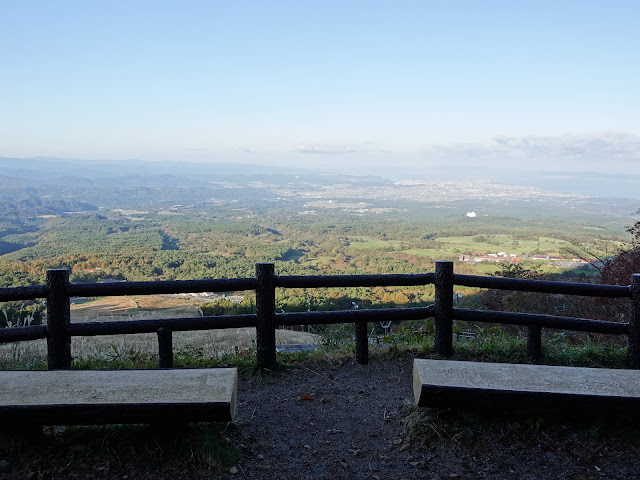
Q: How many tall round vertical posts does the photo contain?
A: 4